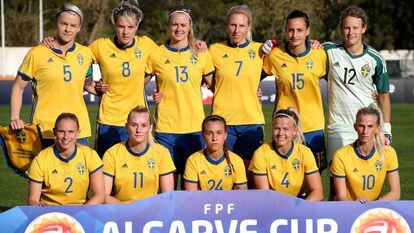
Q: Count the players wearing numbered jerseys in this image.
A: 11